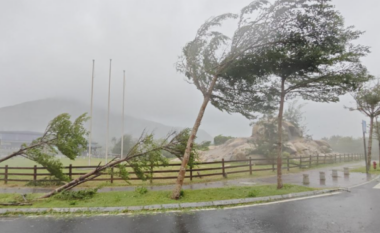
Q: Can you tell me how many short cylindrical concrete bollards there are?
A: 4